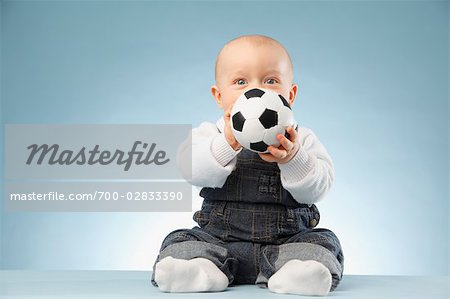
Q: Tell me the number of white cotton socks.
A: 2